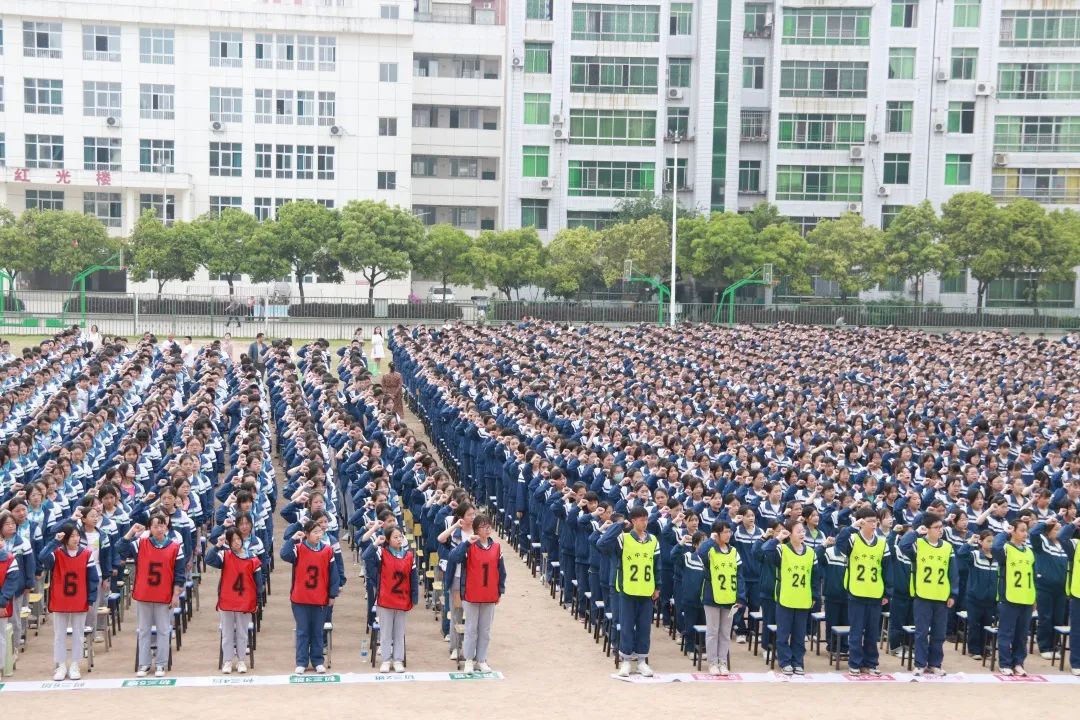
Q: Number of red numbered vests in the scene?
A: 6